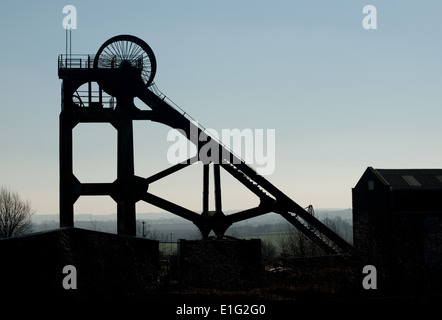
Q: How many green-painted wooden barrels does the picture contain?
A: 0